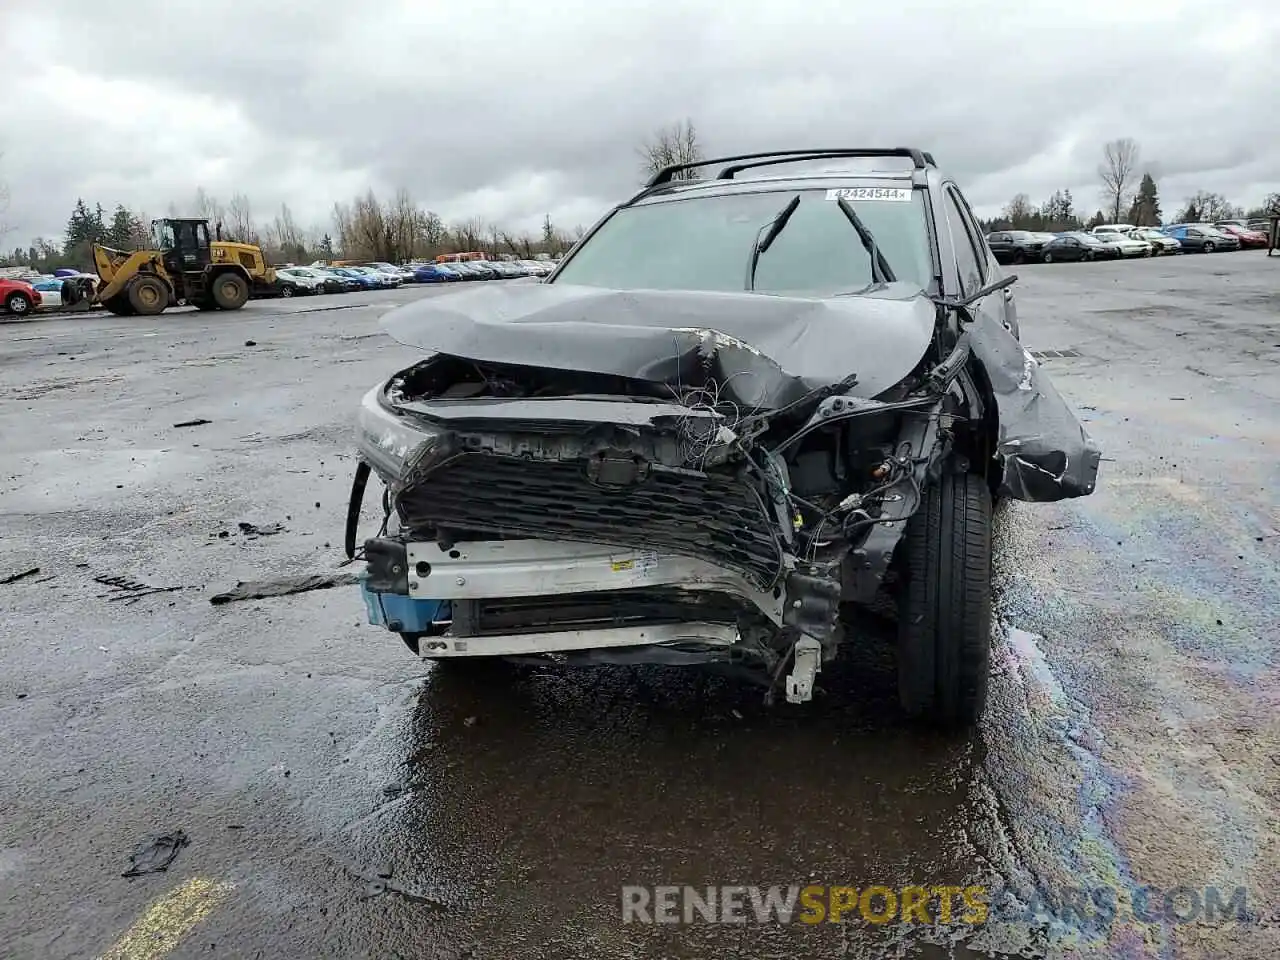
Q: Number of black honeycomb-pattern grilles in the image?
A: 1